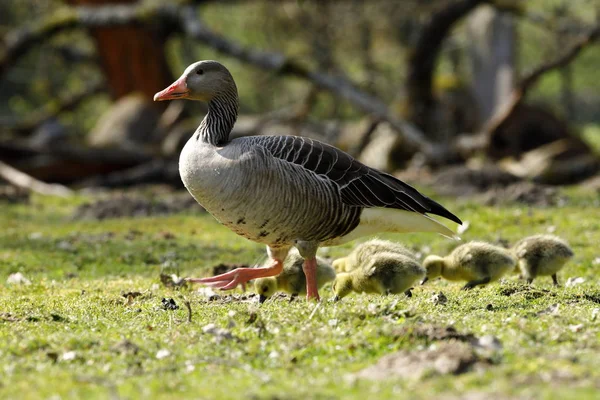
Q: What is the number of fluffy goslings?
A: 5